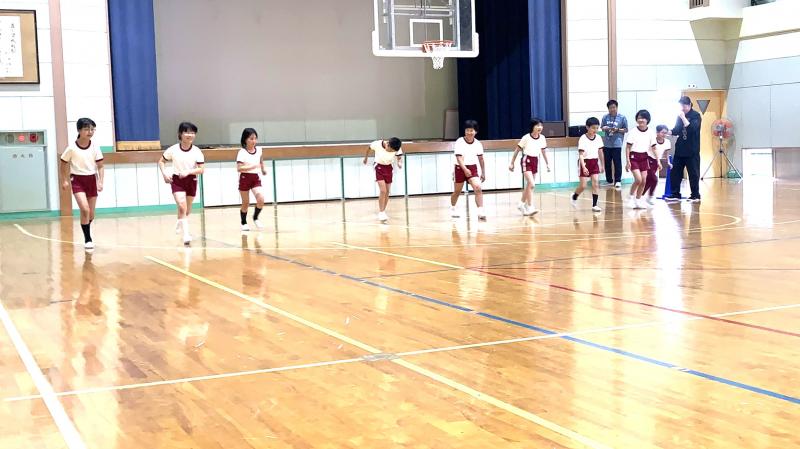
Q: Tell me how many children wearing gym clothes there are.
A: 9